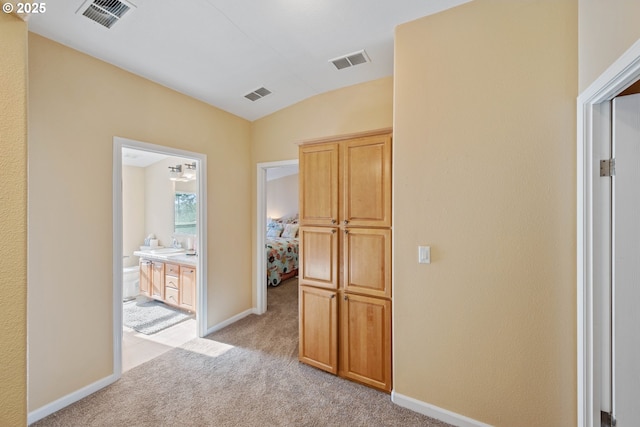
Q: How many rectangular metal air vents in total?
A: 3